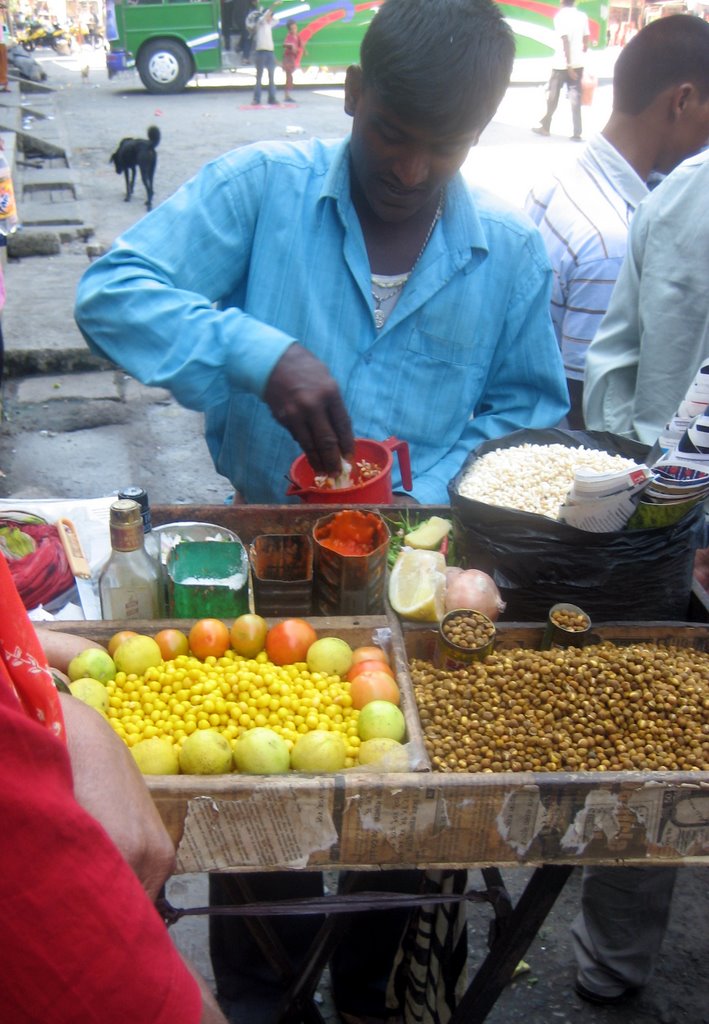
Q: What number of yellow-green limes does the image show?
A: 10